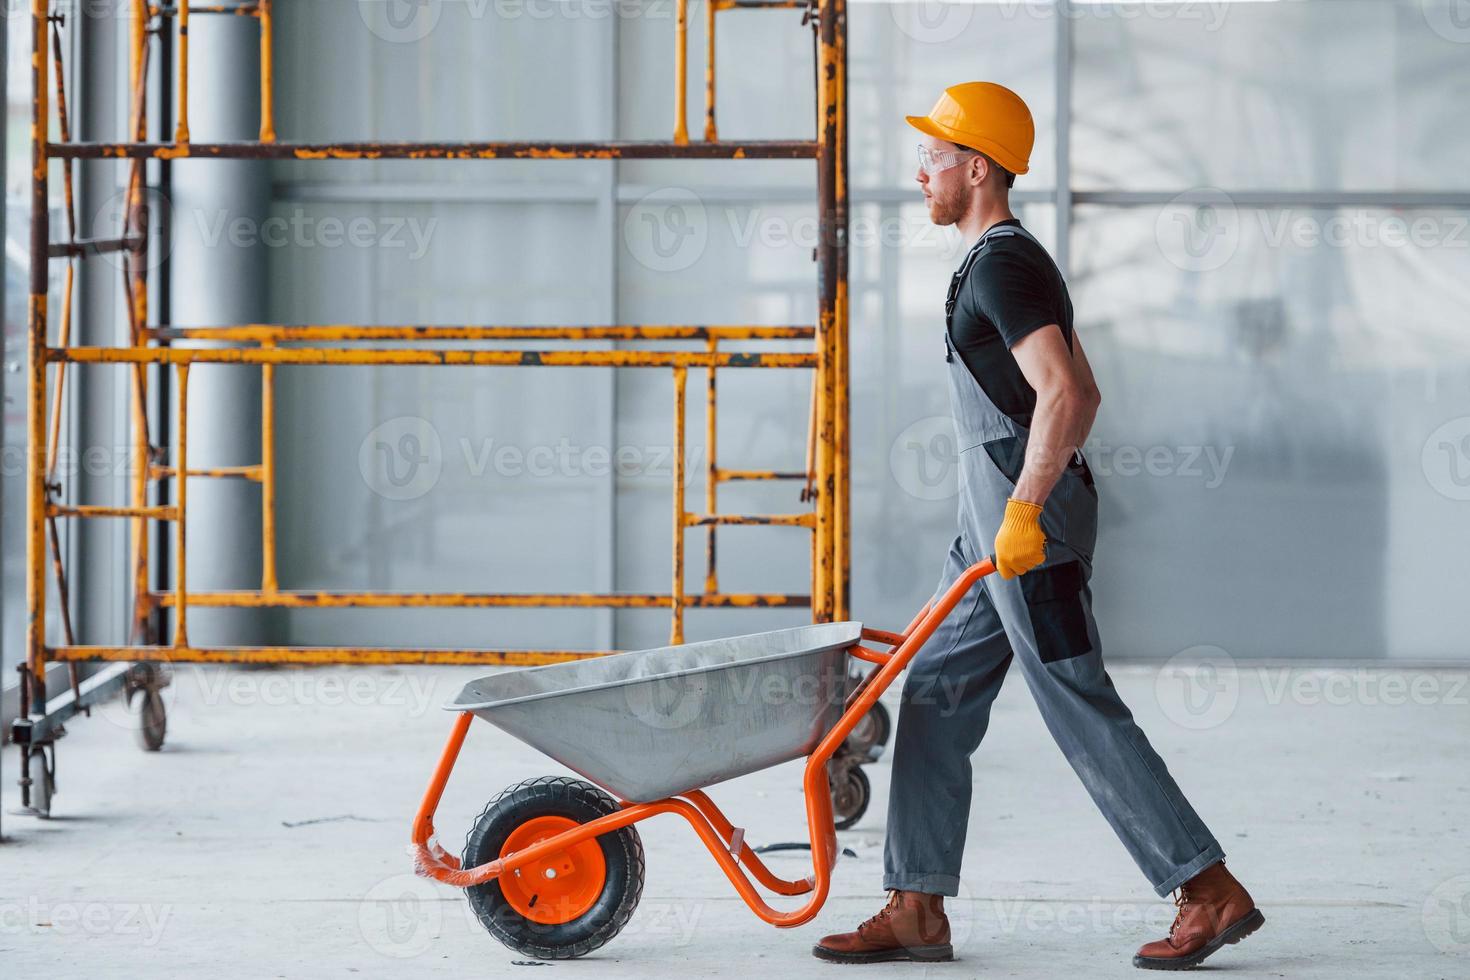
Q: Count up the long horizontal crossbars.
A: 5